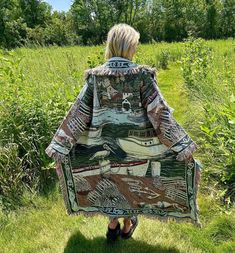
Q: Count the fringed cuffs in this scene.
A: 2